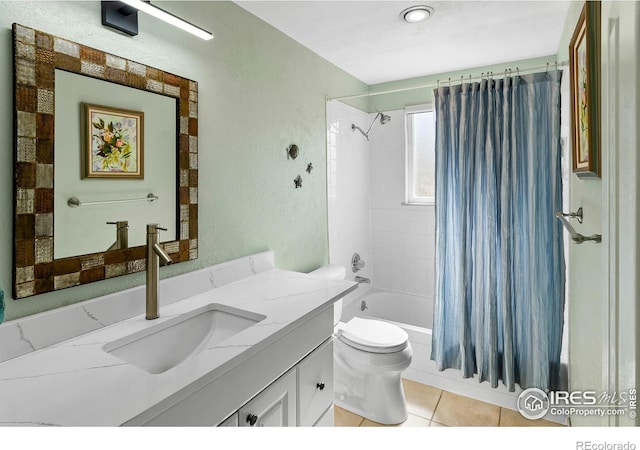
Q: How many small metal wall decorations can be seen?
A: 3